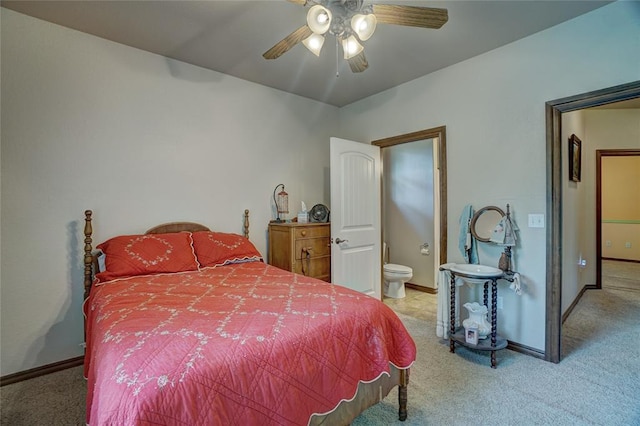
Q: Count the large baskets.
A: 0